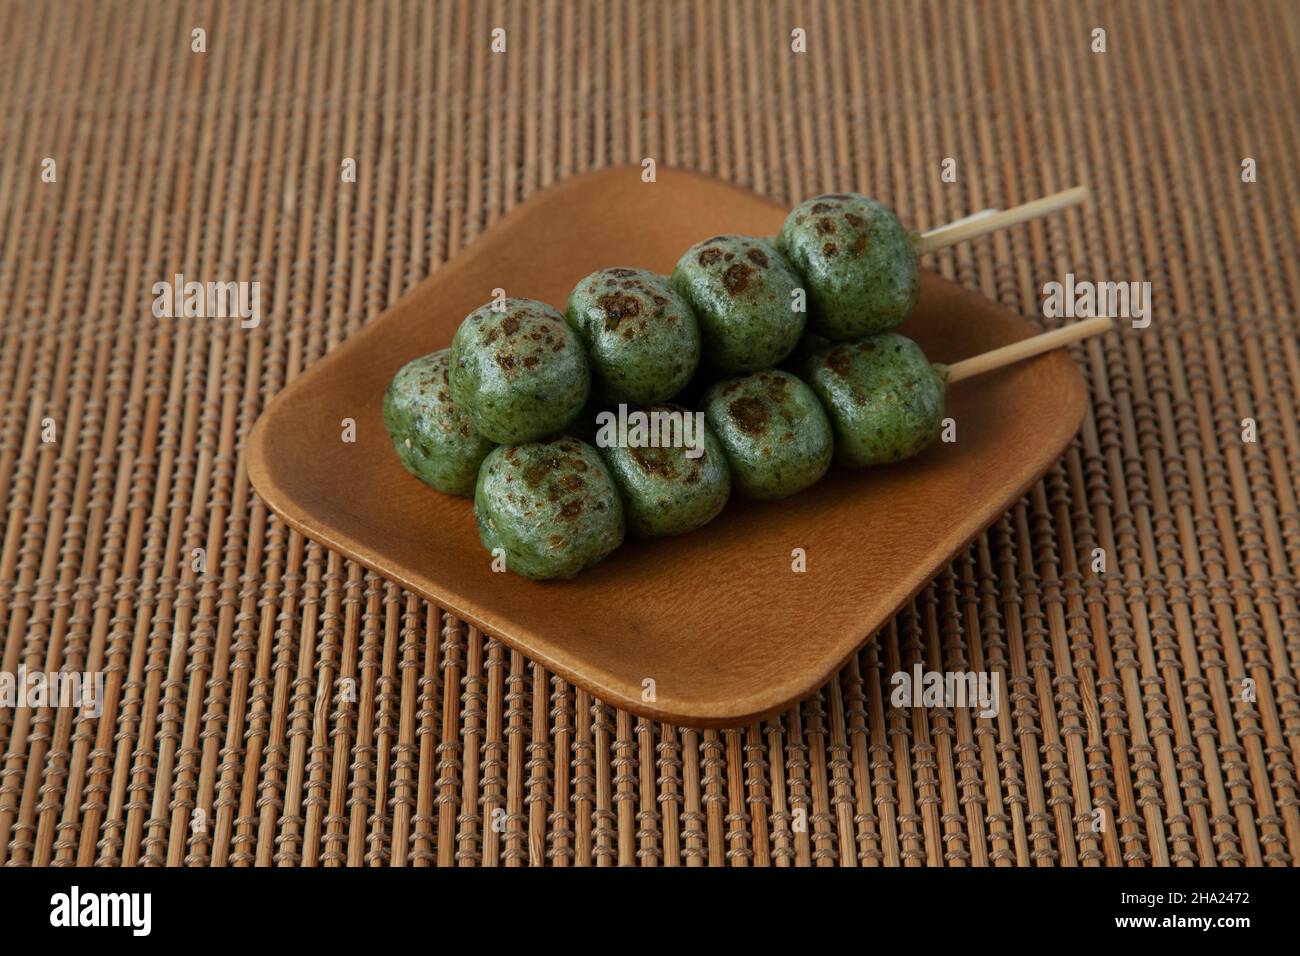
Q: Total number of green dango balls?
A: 9